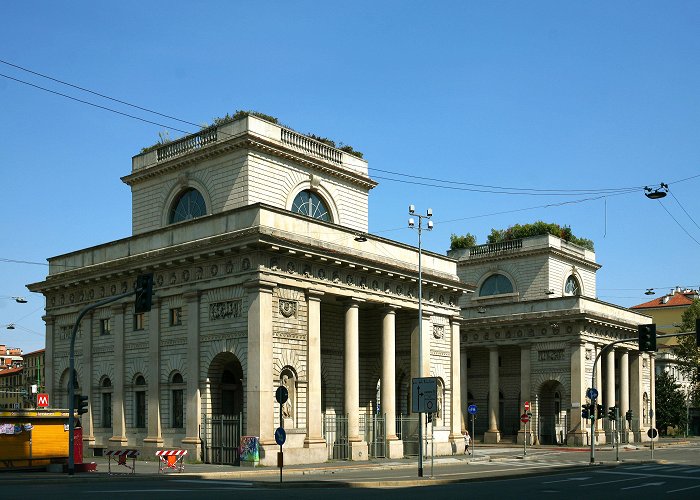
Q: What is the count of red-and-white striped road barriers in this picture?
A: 2